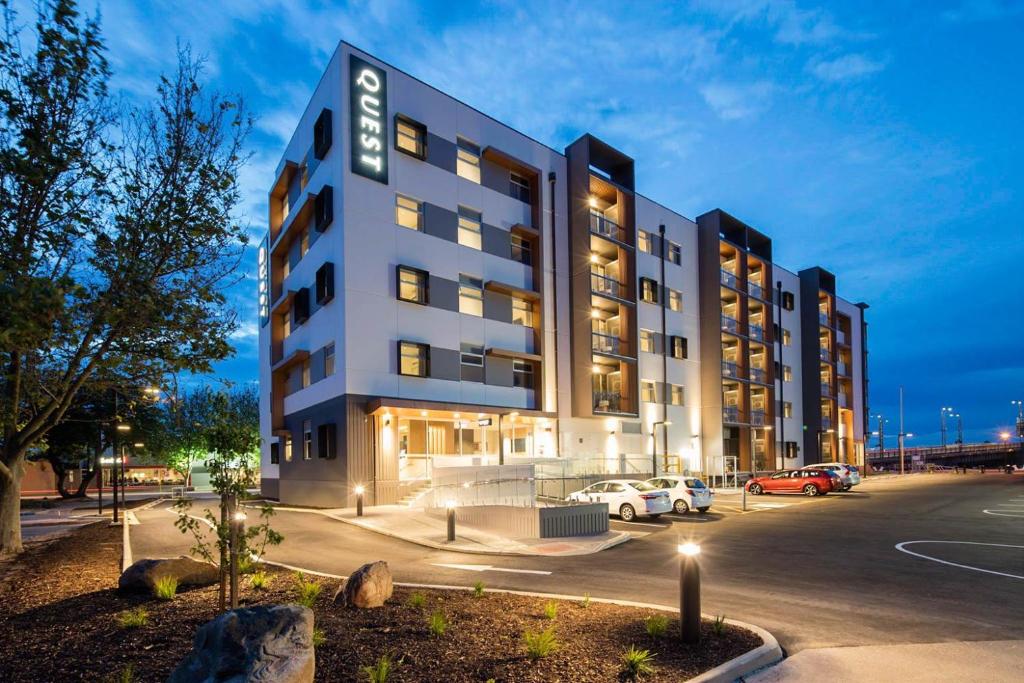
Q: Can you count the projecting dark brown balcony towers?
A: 3